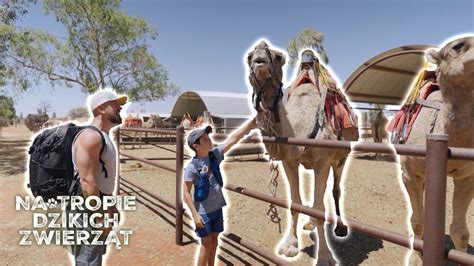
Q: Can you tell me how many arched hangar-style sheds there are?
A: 2